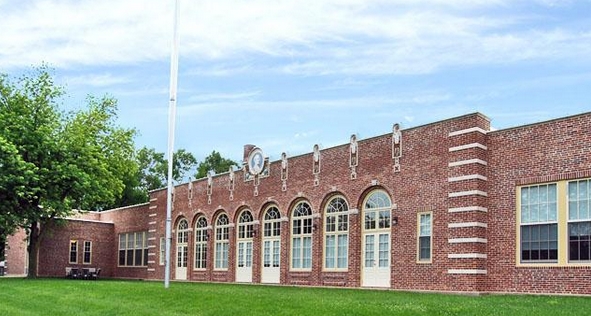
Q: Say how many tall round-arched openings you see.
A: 8